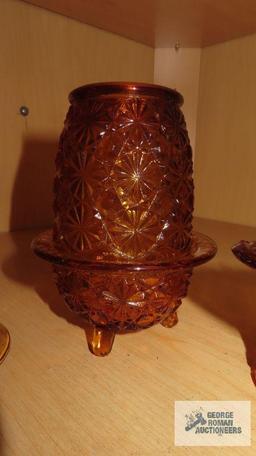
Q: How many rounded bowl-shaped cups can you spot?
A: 1